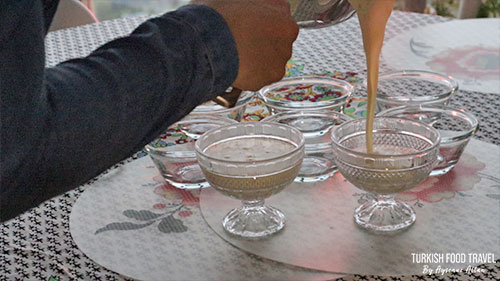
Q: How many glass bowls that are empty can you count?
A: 6